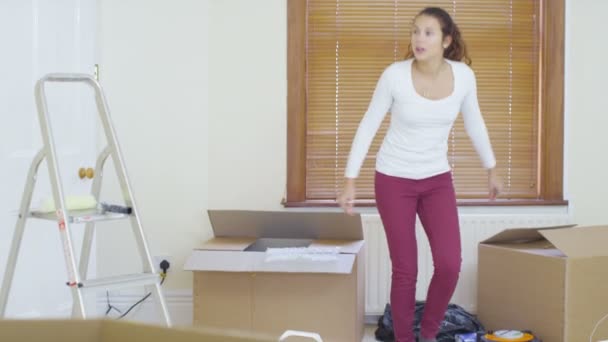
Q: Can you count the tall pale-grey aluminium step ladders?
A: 1